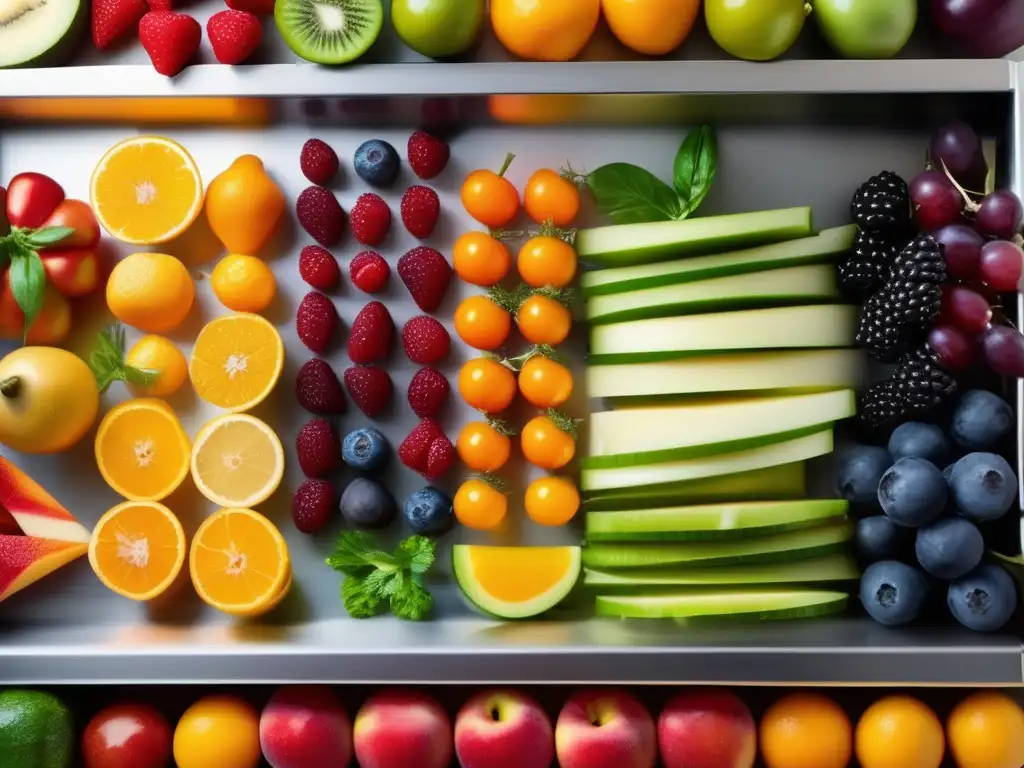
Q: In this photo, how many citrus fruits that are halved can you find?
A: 6